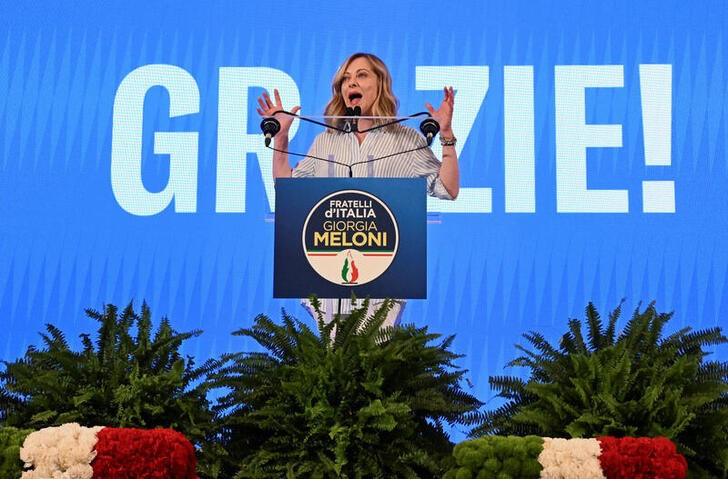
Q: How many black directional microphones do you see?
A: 2